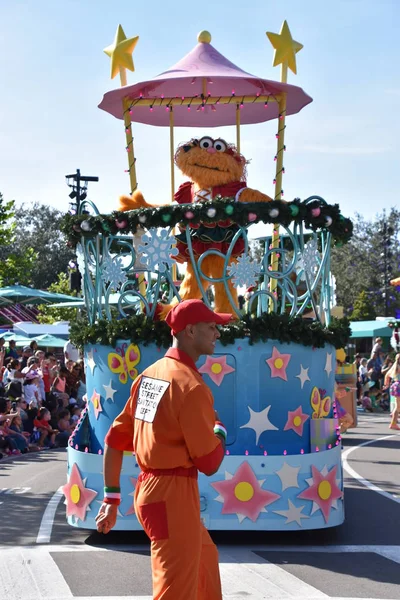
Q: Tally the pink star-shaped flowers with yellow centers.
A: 7